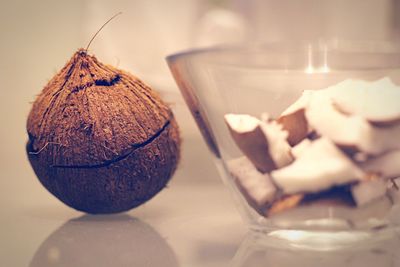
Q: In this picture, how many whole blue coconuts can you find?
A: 0